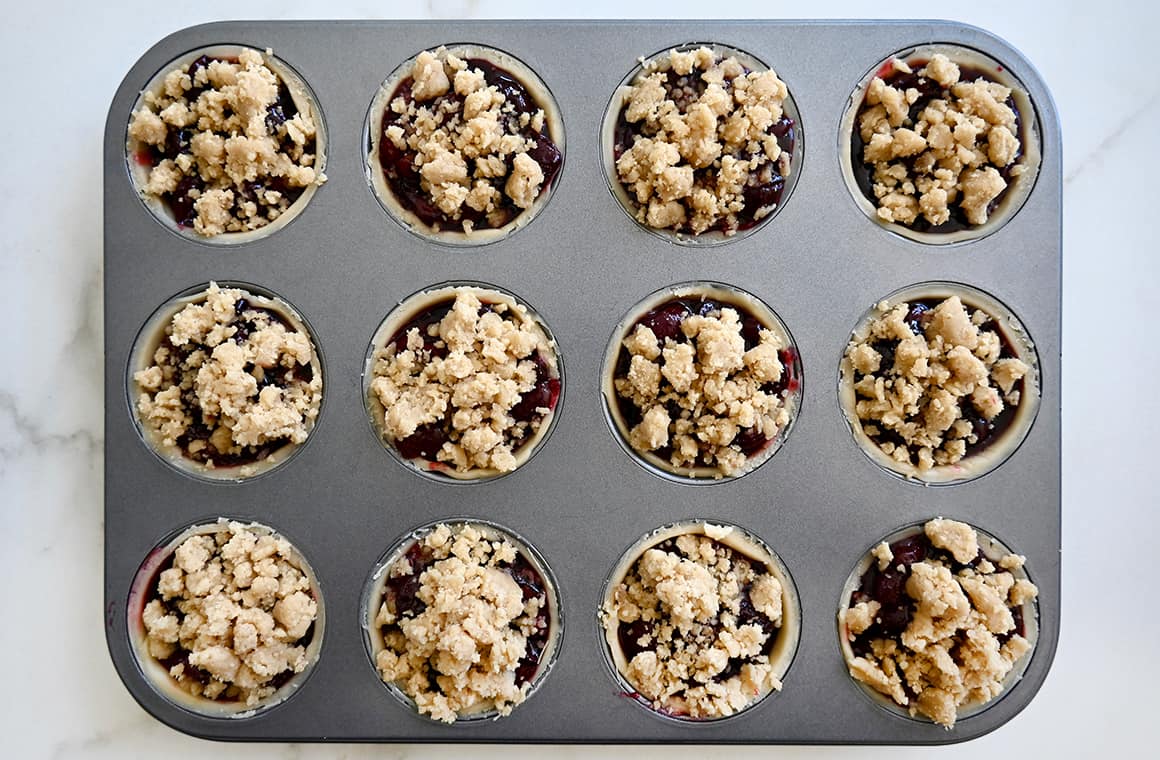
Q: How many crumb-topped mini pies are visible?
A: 12